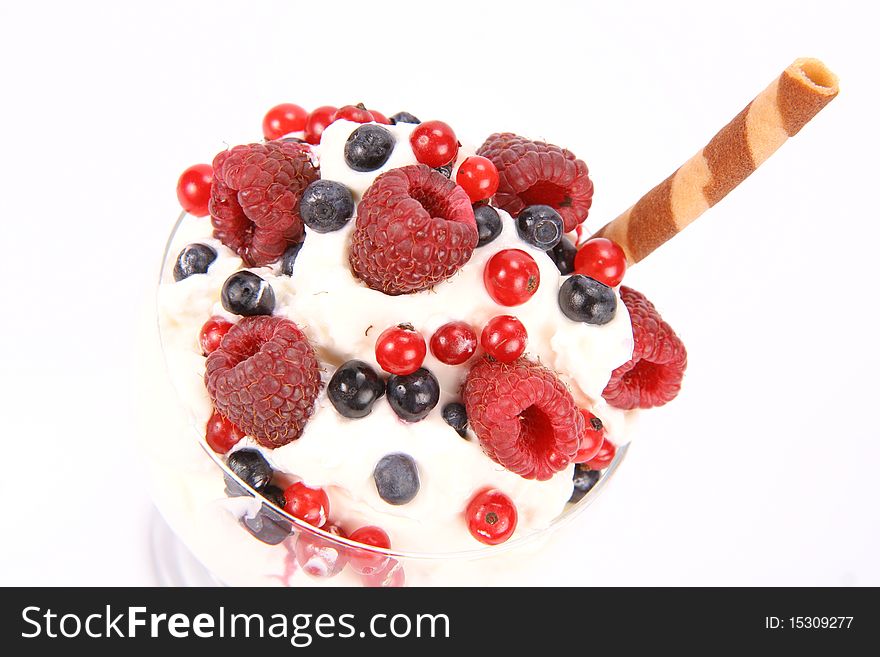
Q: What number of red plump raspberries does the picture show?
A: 6